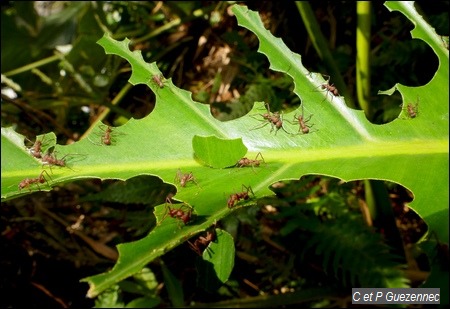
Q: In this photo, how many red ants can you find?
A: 14